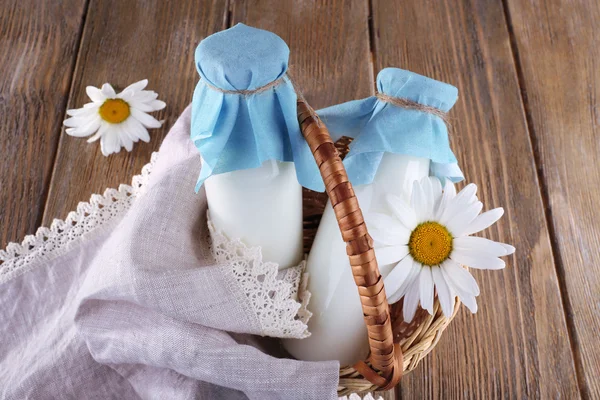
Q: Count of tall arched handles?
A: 1